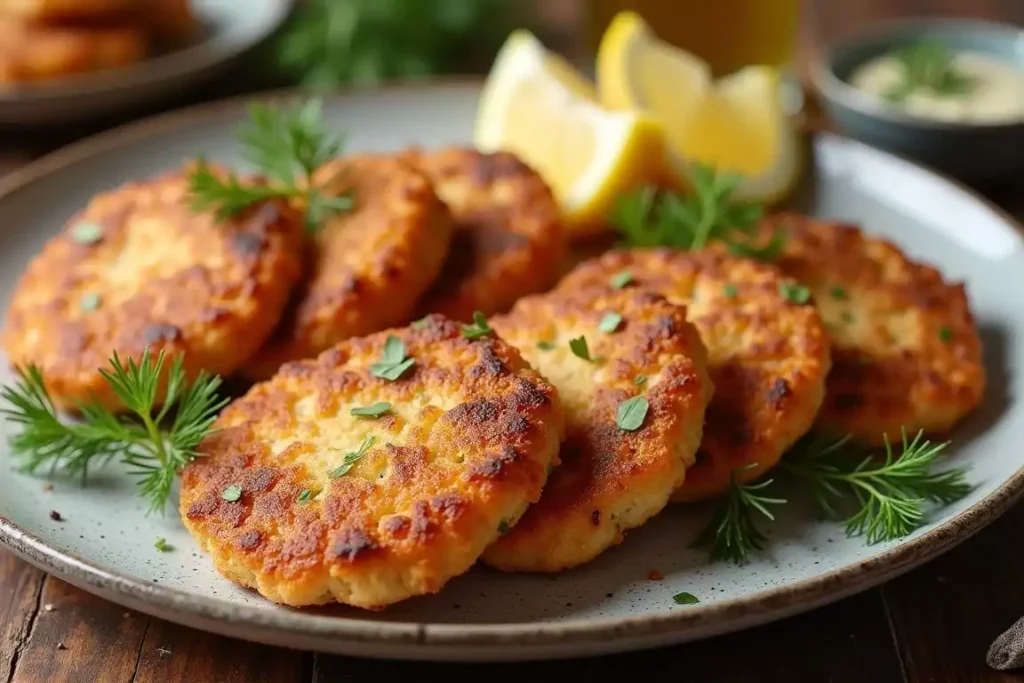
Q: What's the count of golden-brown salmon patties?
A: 7